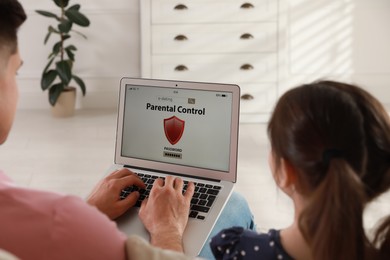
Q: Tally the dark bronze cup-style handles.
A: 7